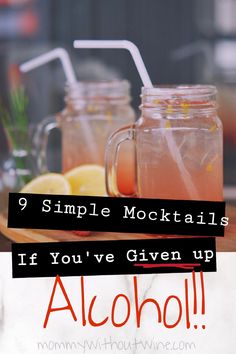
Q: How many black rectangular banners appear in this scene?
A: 2